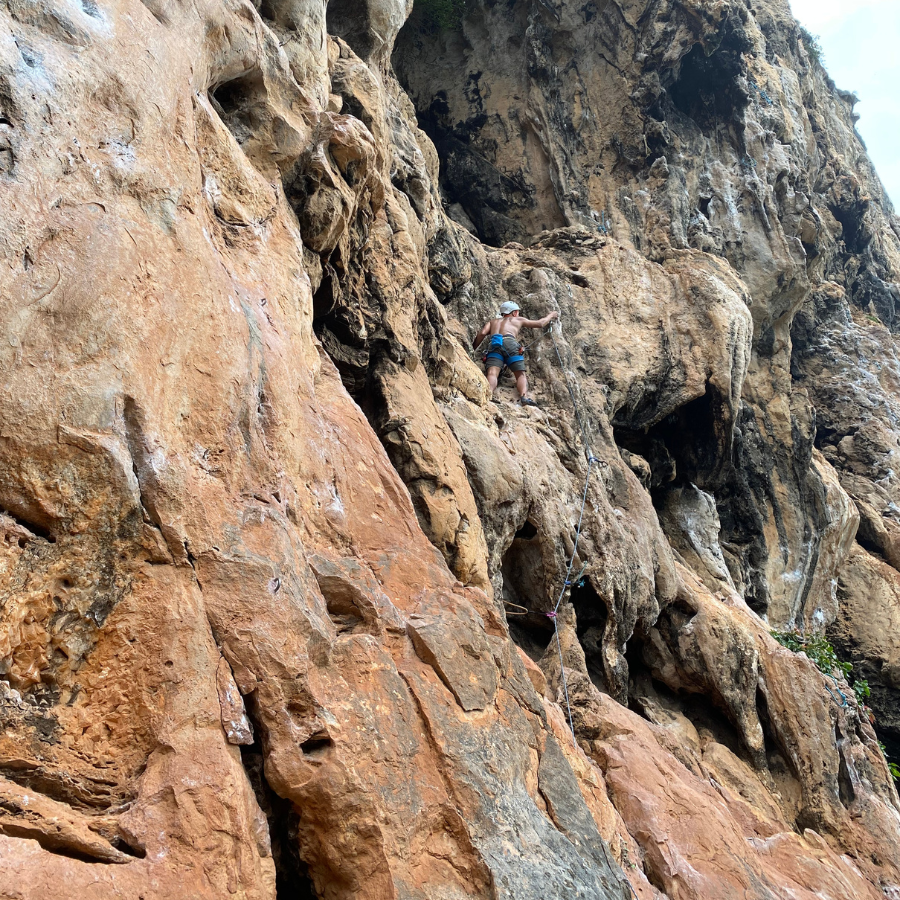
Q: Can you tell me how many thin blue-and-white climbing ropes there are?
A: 1